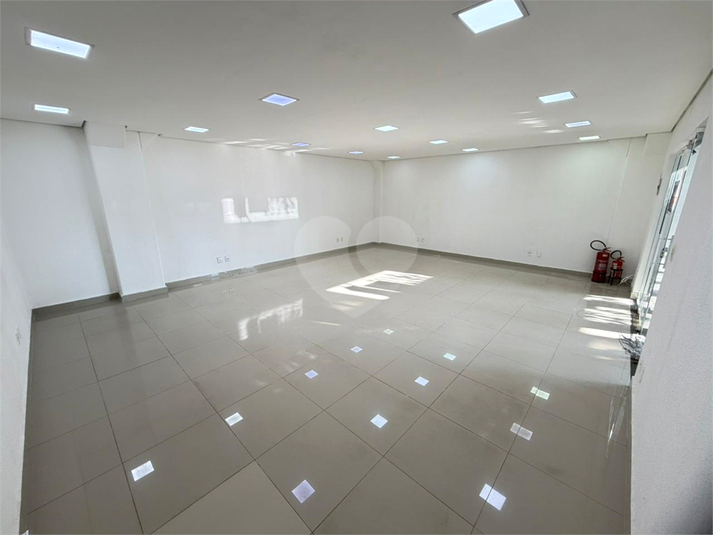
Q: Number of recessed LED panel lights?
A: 14